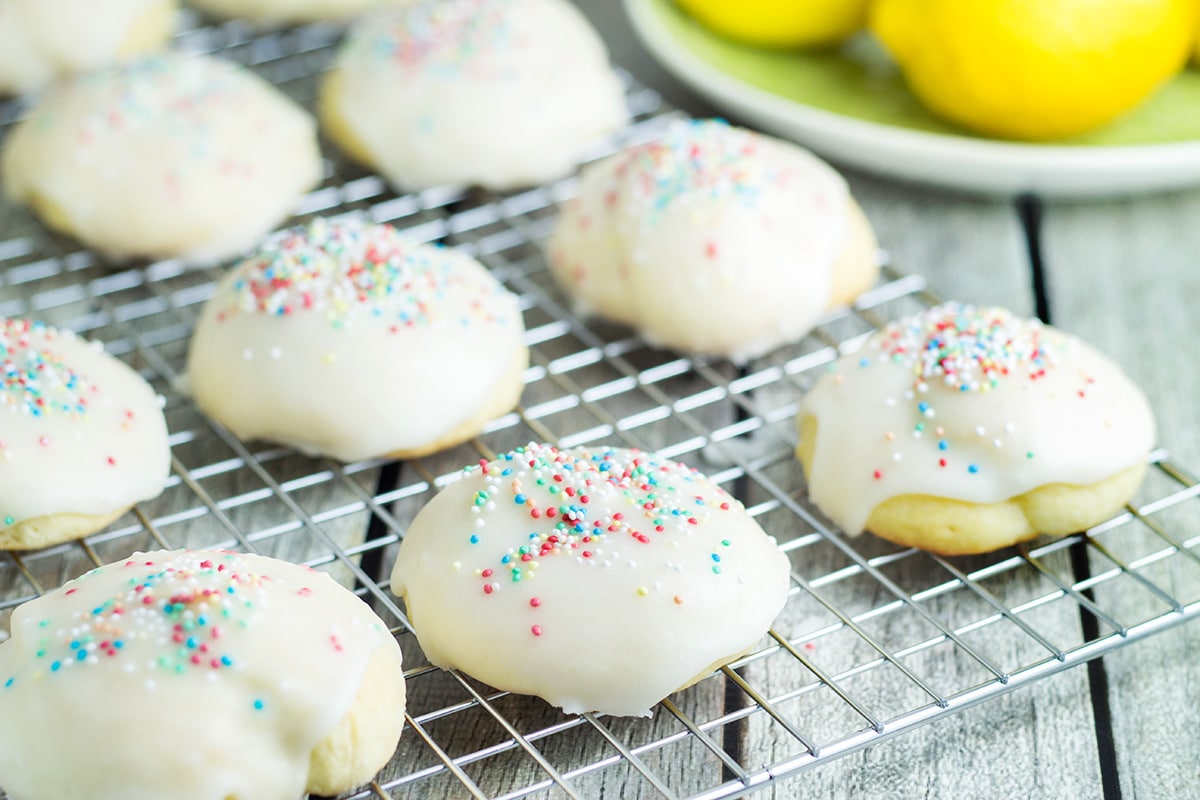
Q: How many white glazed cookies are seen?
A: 10